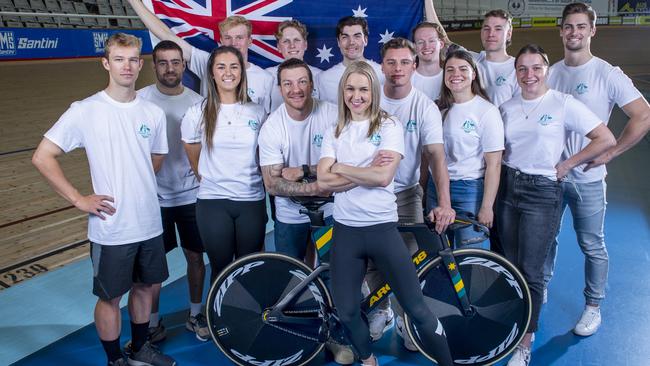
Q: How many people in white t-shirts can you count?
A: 14